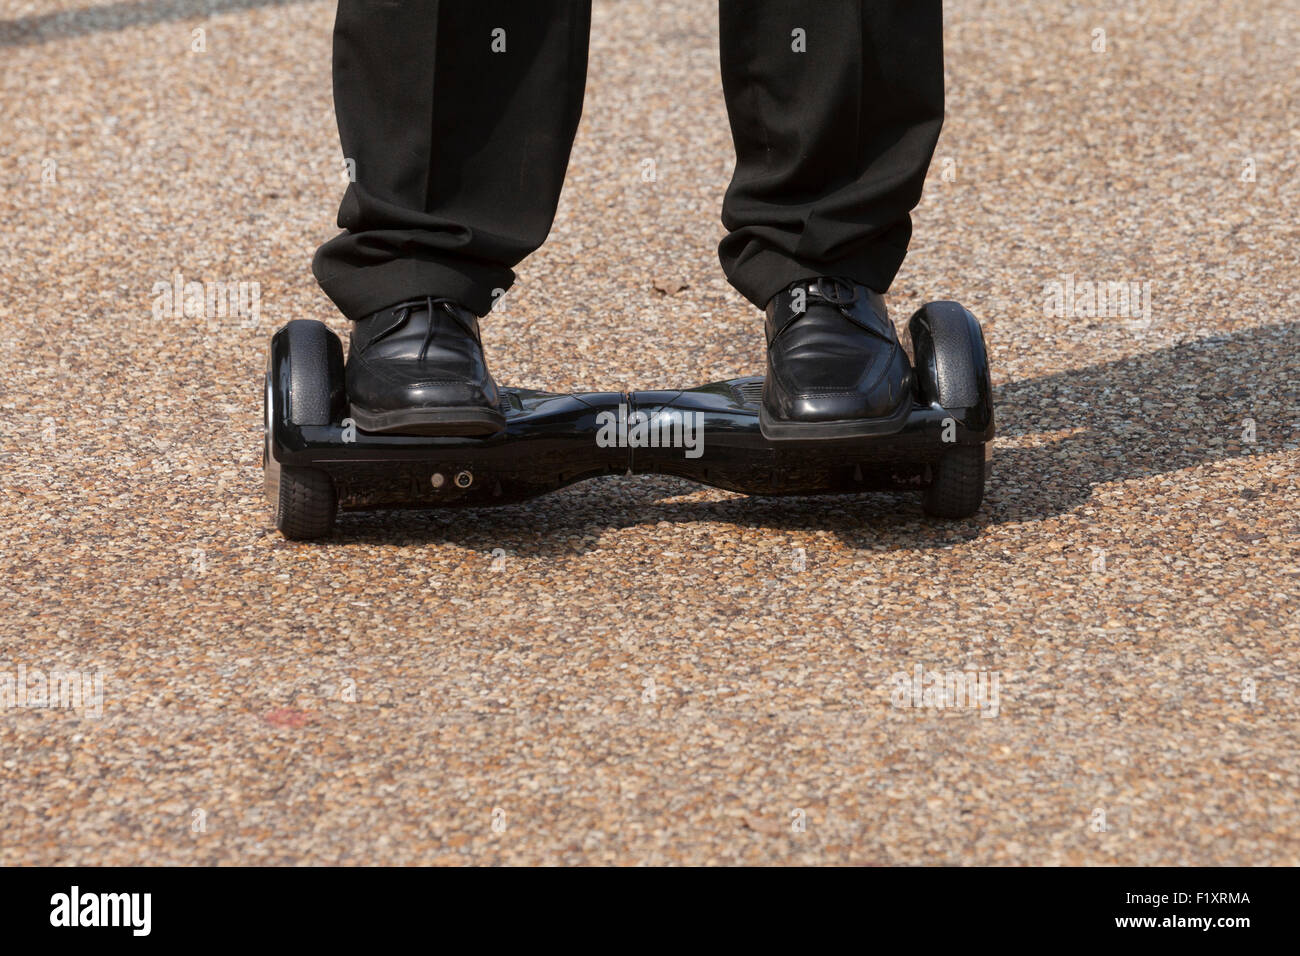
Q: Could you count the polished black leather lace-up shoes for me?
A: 2